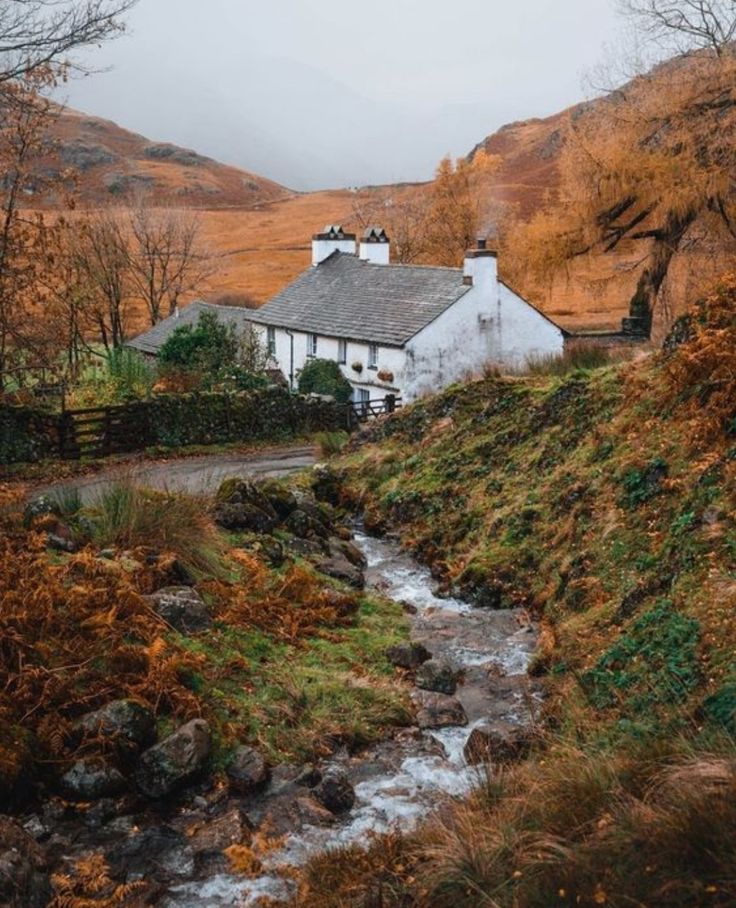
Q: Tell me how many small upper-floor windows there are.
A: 4